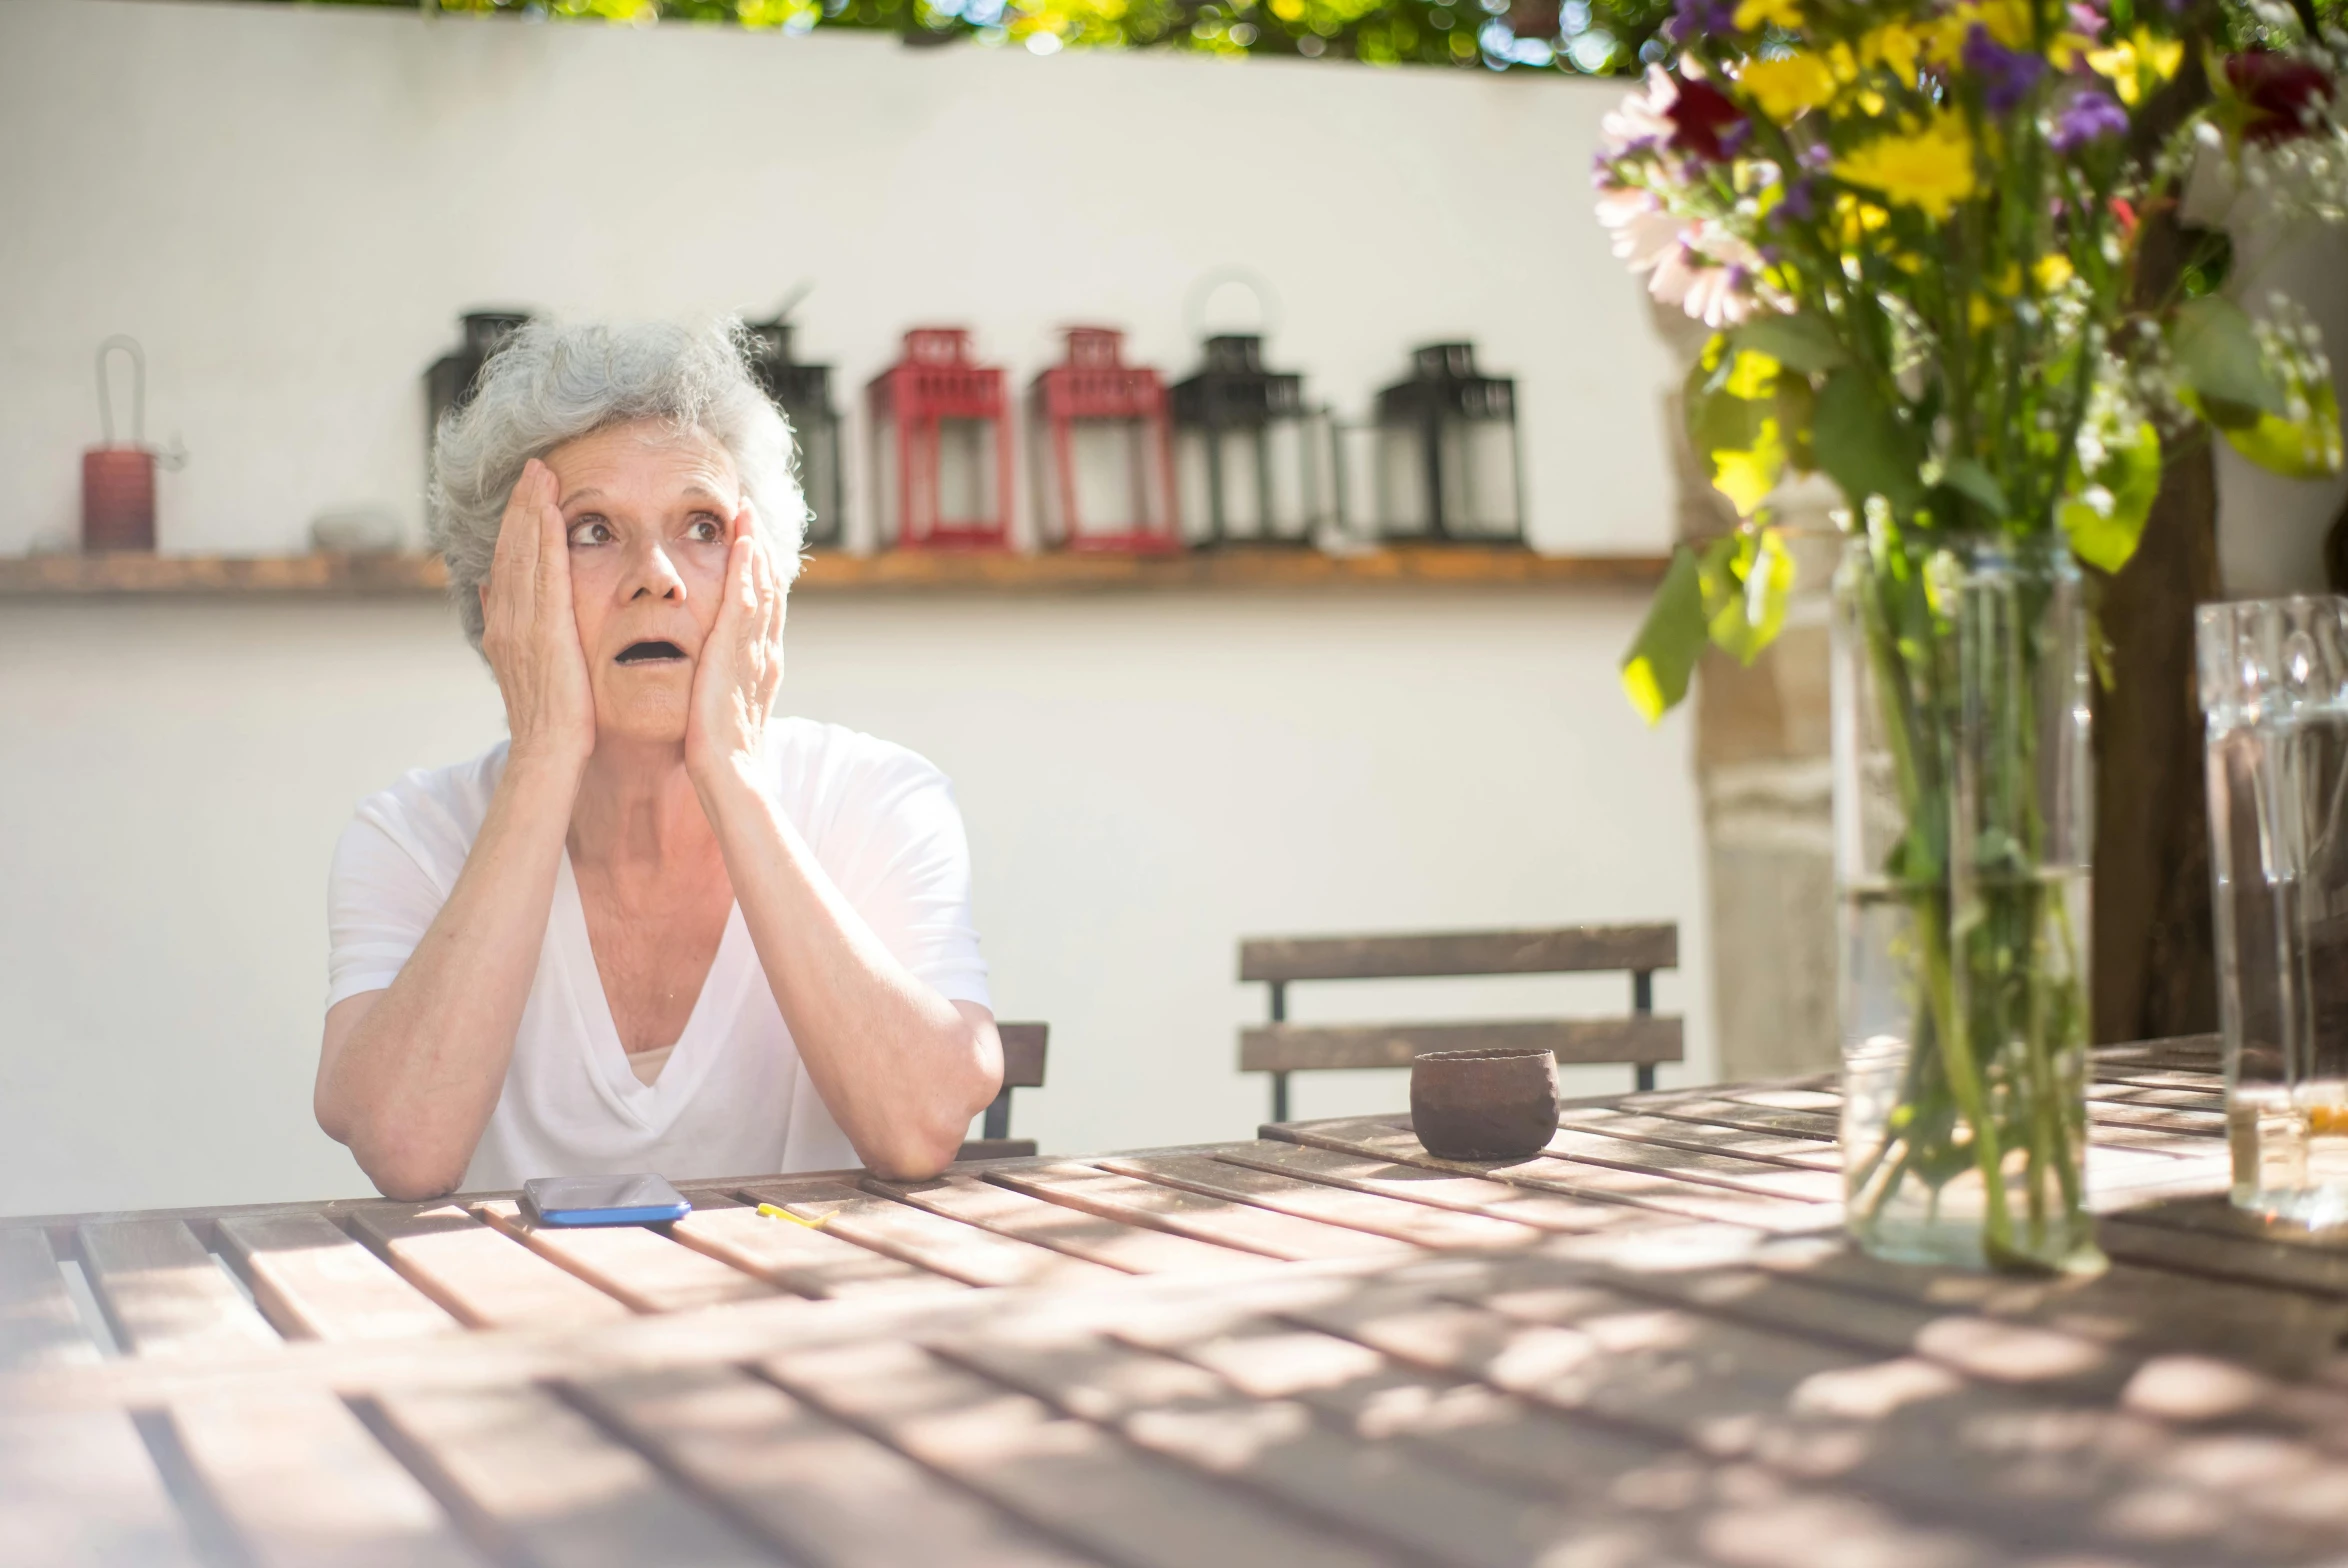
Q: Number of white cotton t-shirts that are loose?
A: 1